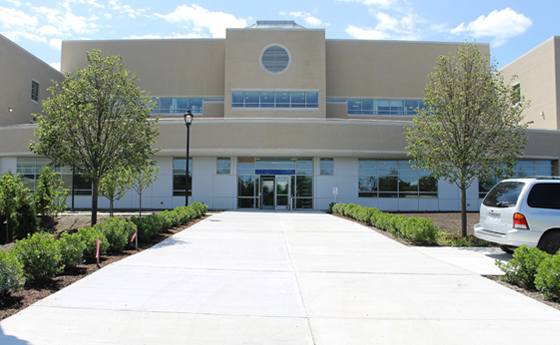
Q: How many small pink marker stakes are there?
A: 2